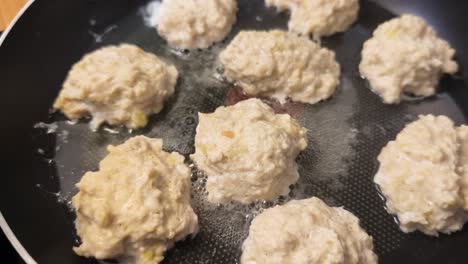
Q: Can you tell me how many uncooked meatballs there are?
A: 9